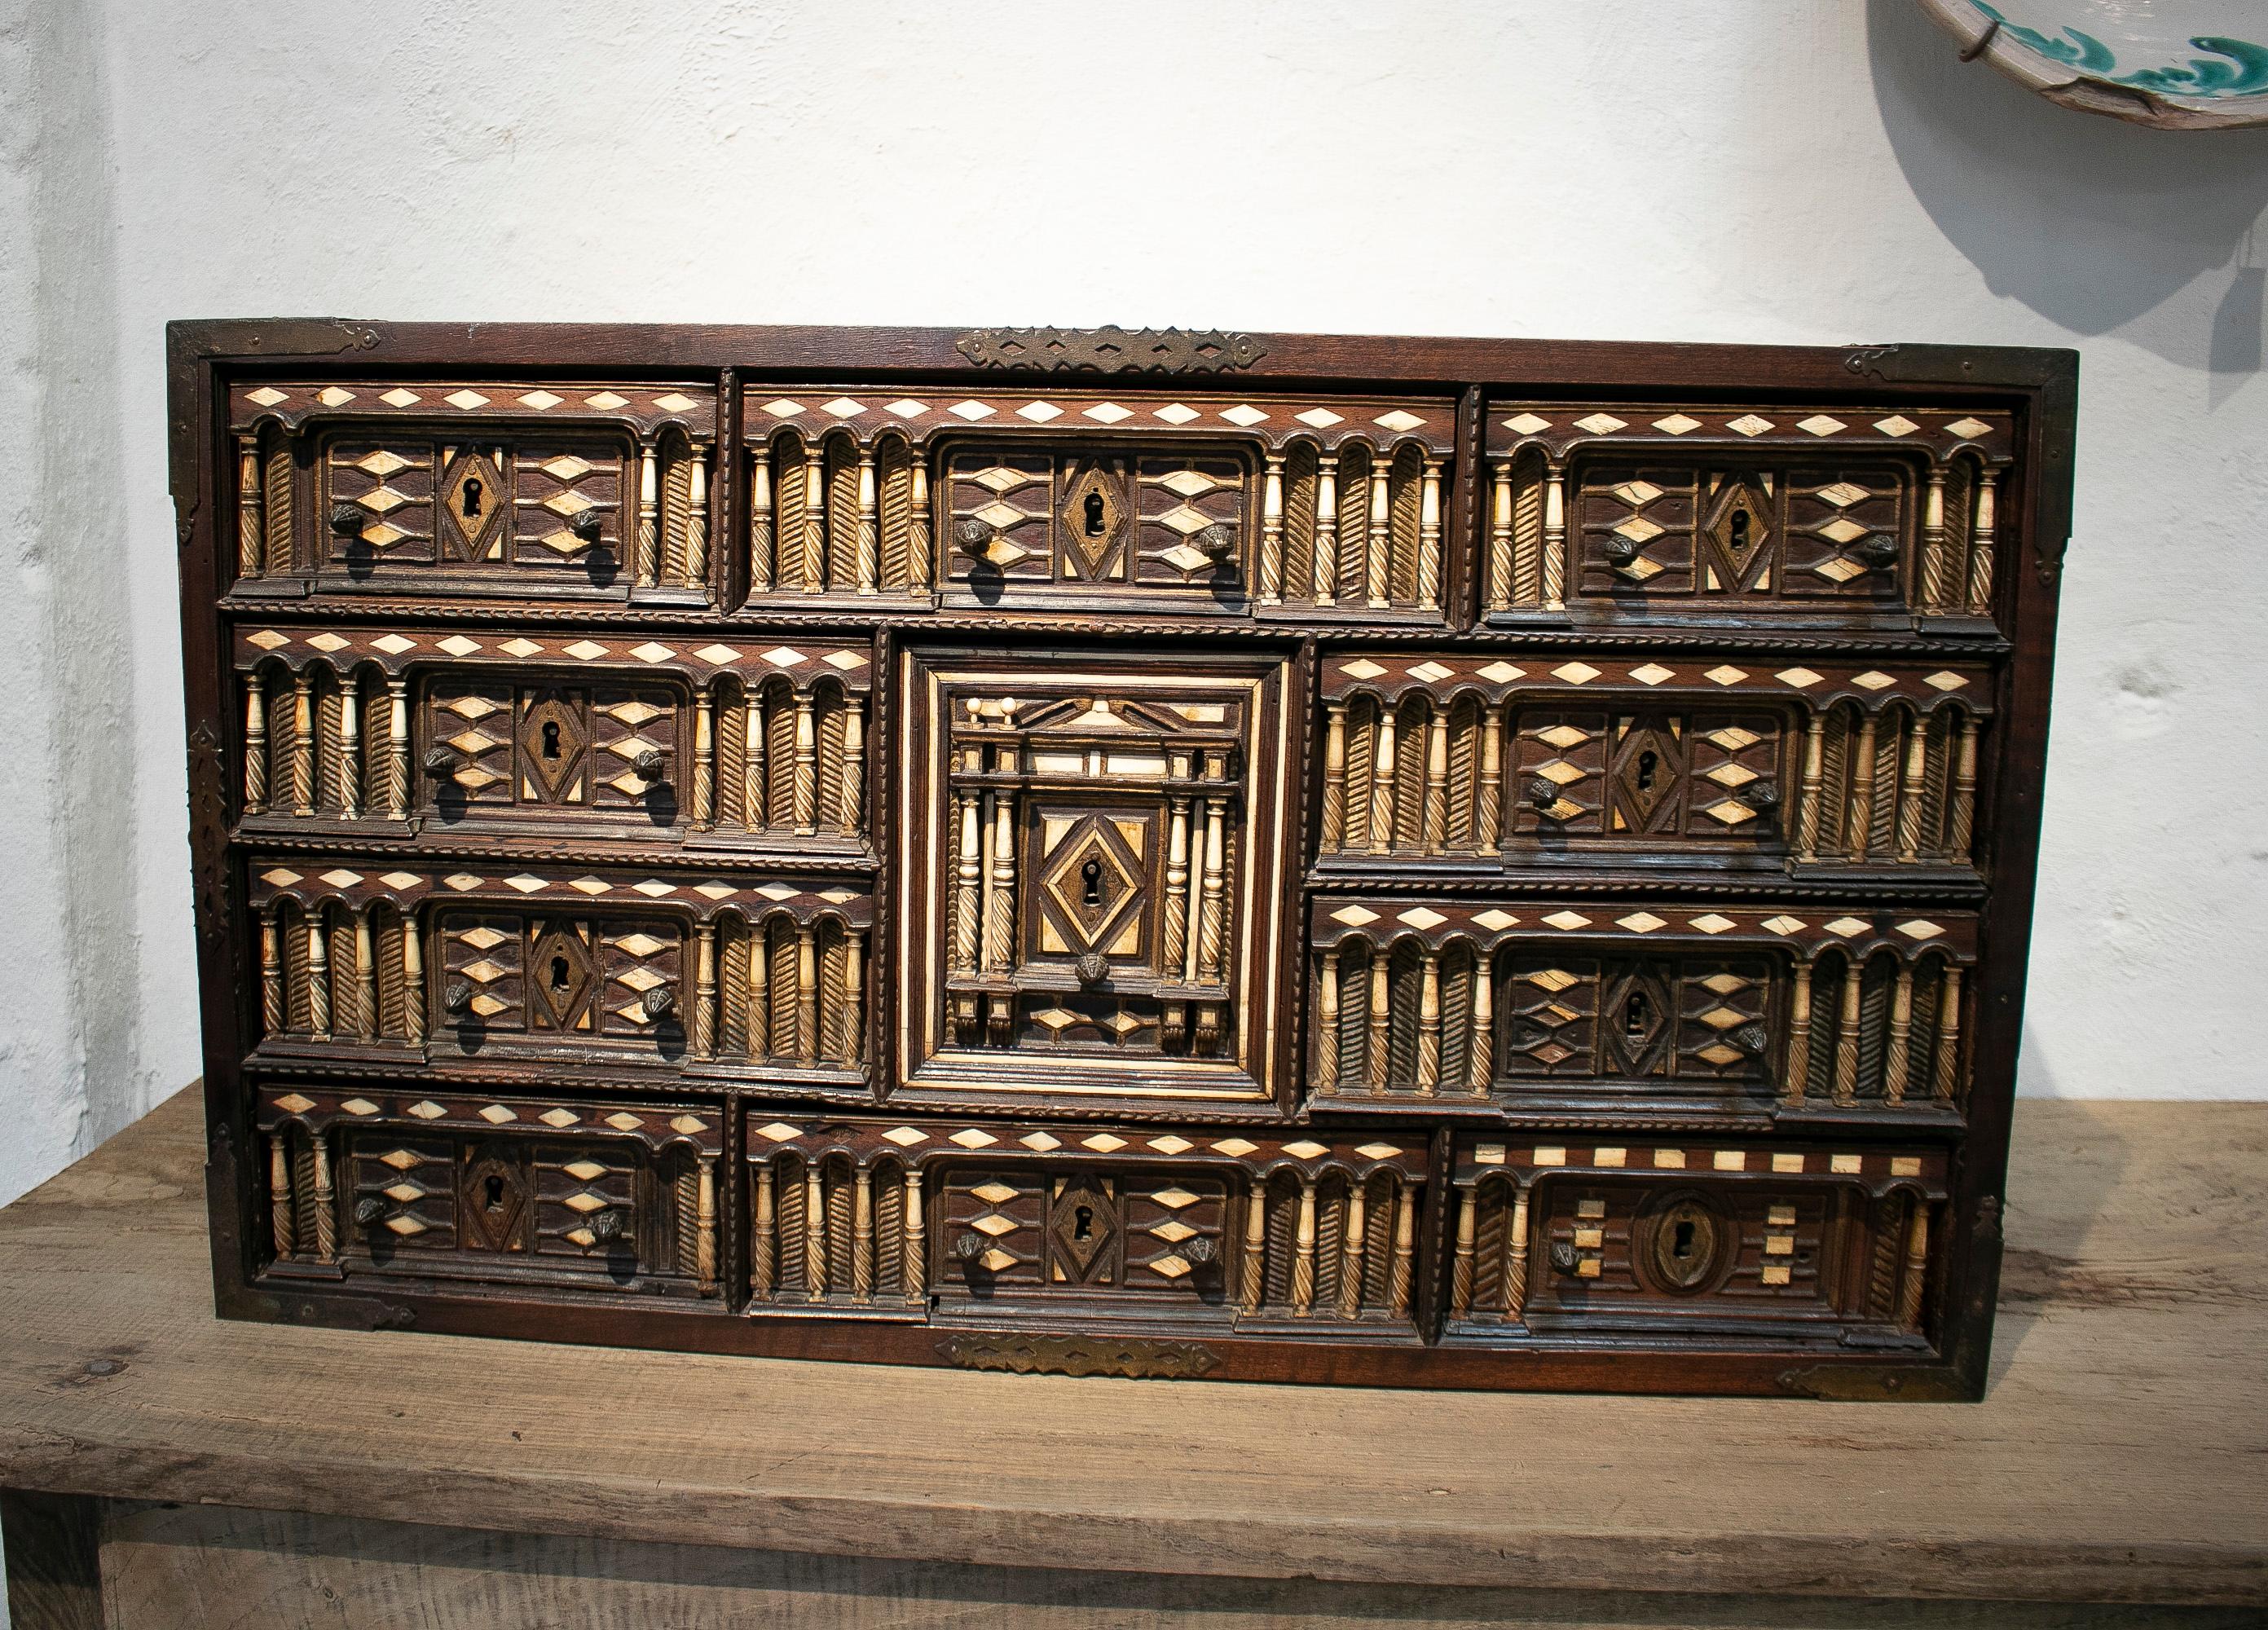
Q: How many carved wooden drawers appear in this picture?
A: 11